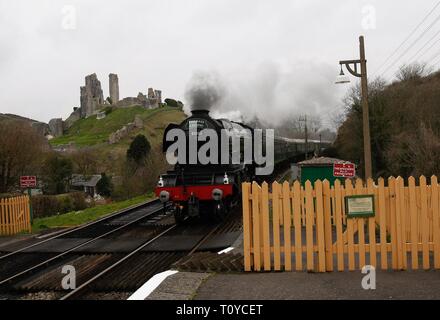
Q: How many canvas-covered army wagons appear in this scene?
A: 0